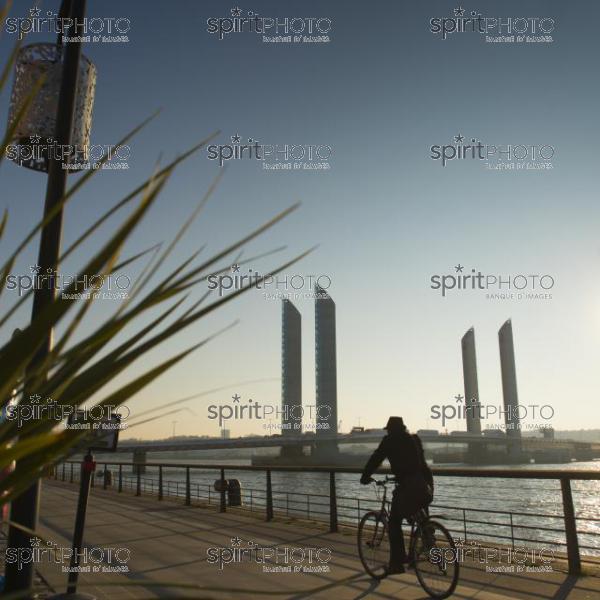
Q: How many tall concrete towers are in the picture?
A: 4